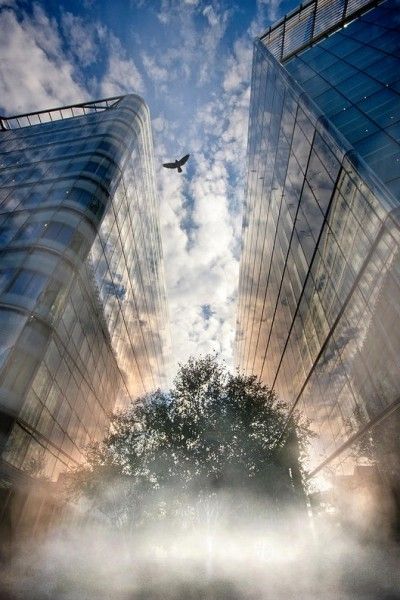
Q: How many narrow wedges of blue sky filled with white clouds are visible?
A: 1